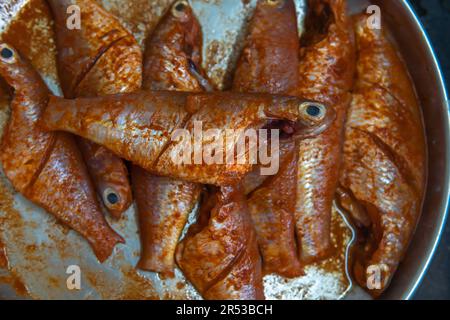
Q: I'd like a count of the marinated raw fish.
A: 8